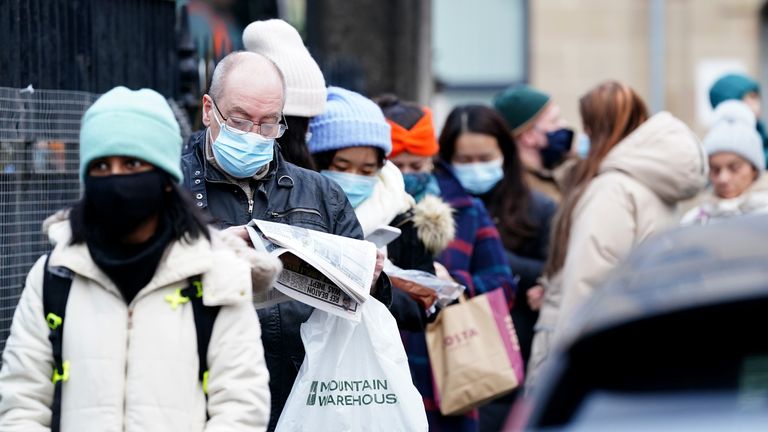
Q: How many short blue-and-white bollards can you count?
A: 0